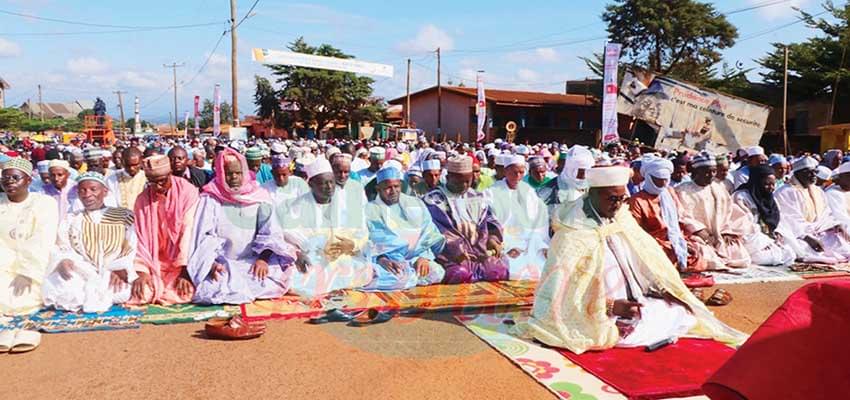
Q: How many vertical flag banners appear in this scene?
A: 5